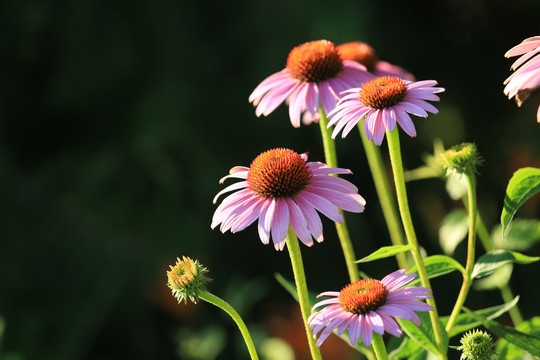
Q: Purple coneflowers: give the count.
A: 6